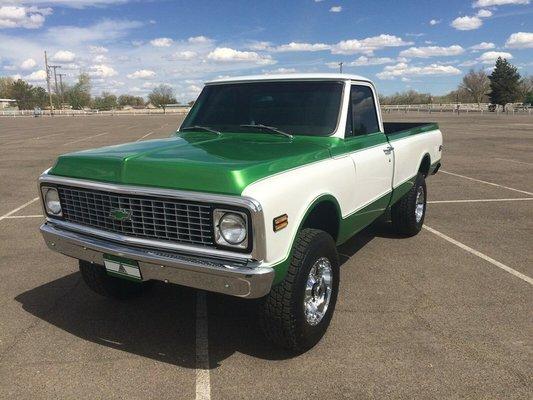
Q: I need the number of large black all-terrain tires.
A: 3